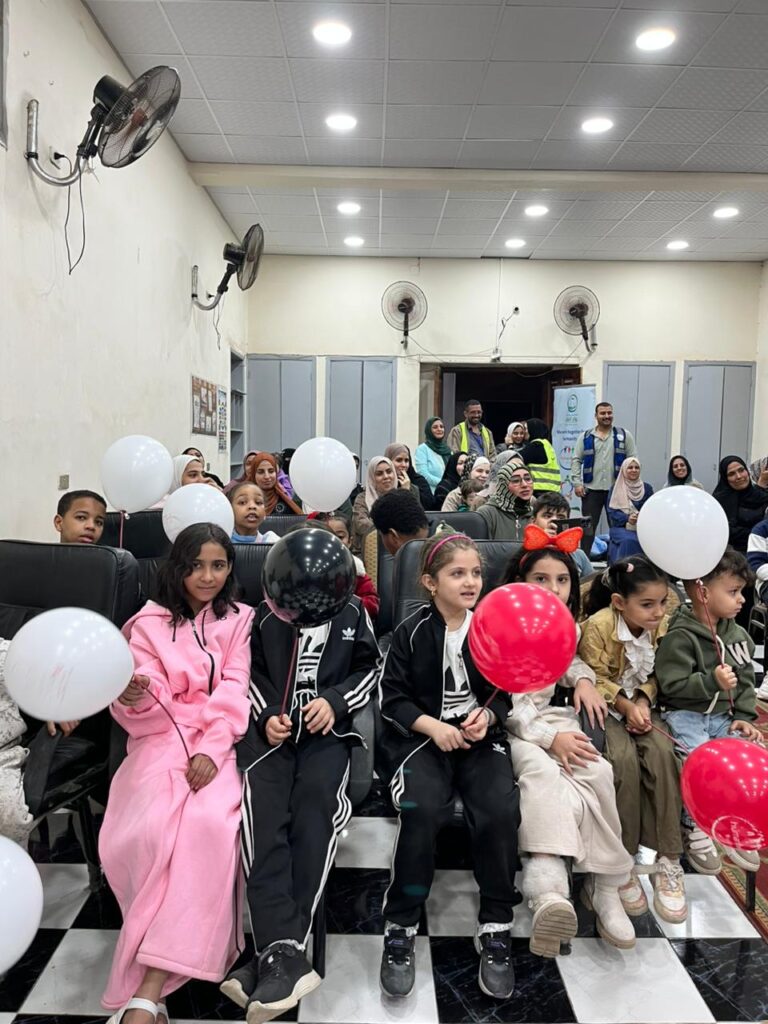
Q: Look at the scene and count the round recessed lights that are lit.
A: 10